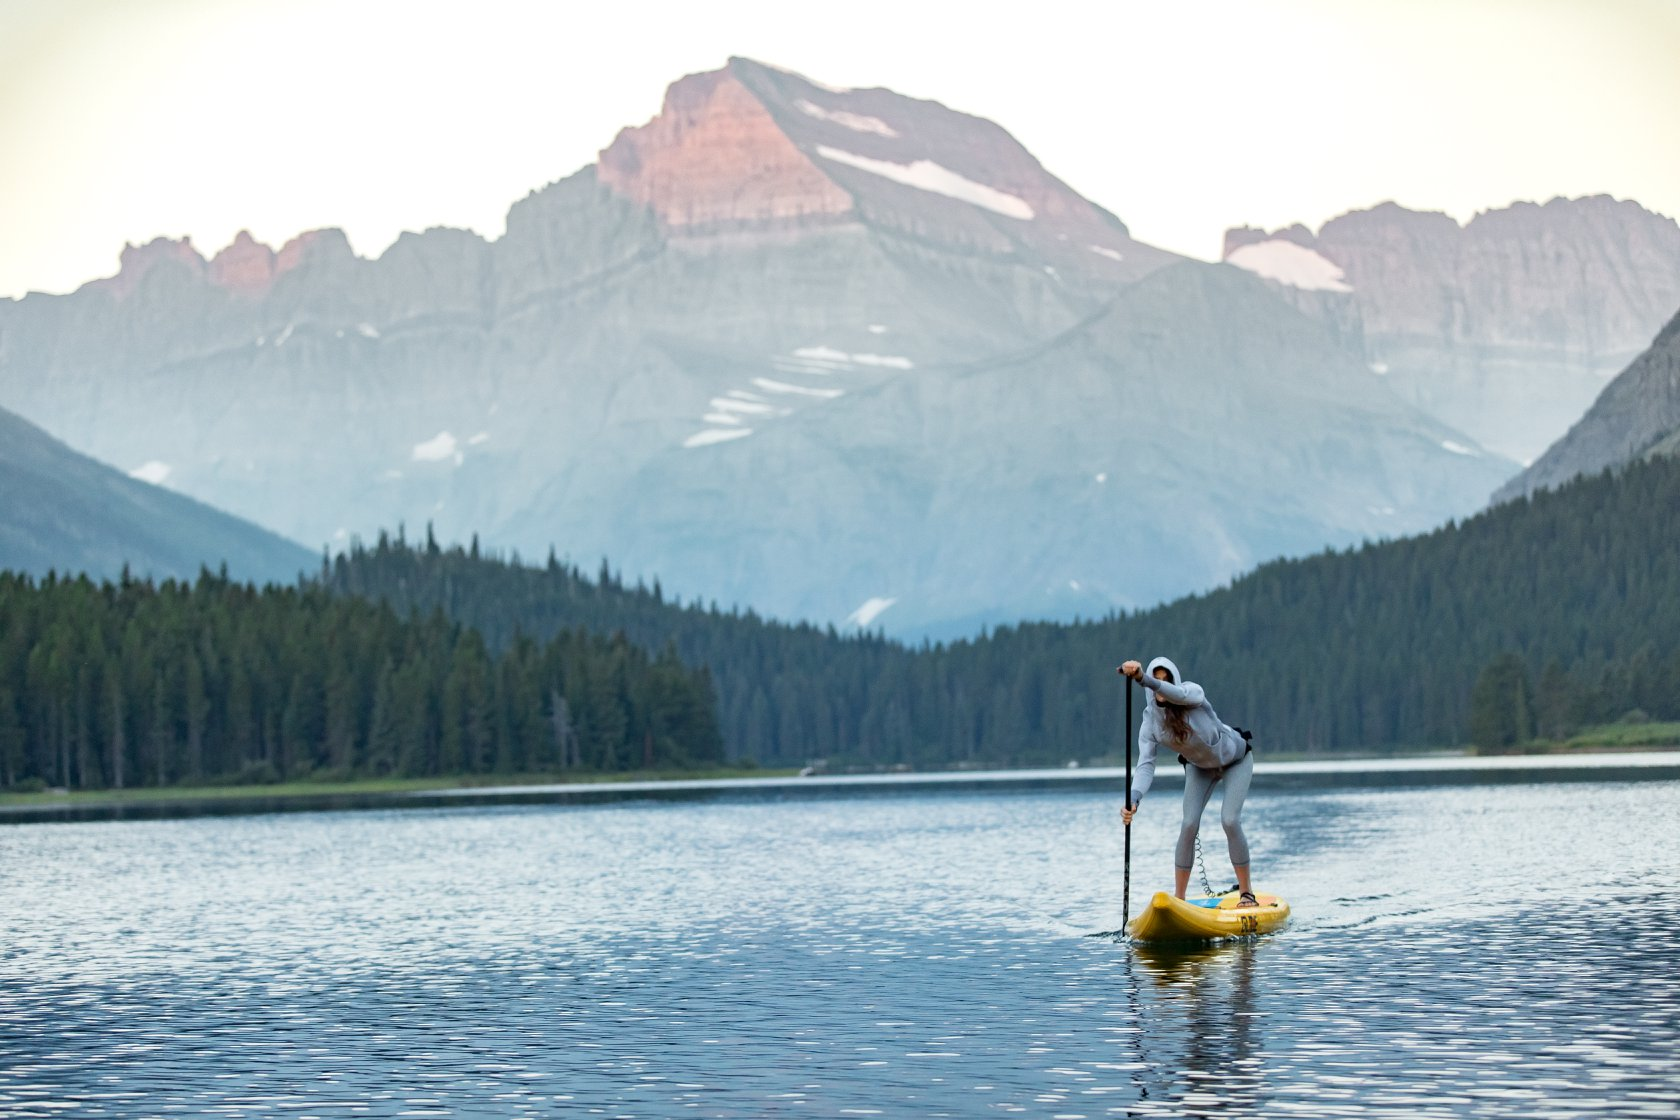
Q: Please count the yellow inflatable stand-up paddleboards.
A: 1